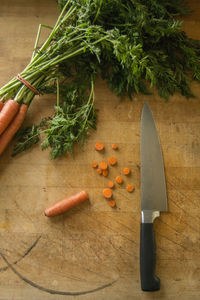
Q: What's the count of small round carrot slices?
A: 13